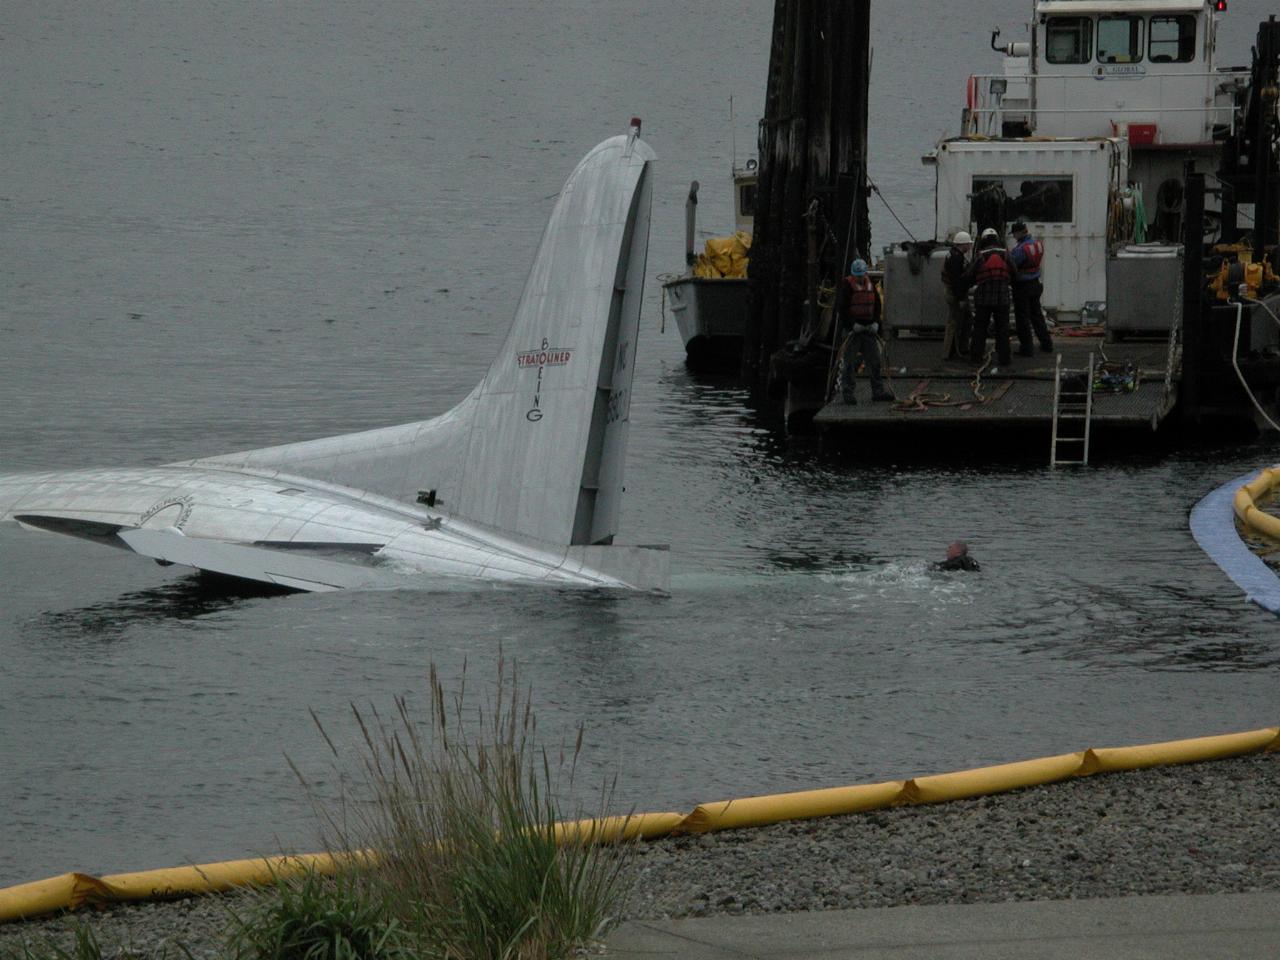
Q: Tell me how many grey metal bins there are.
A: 2